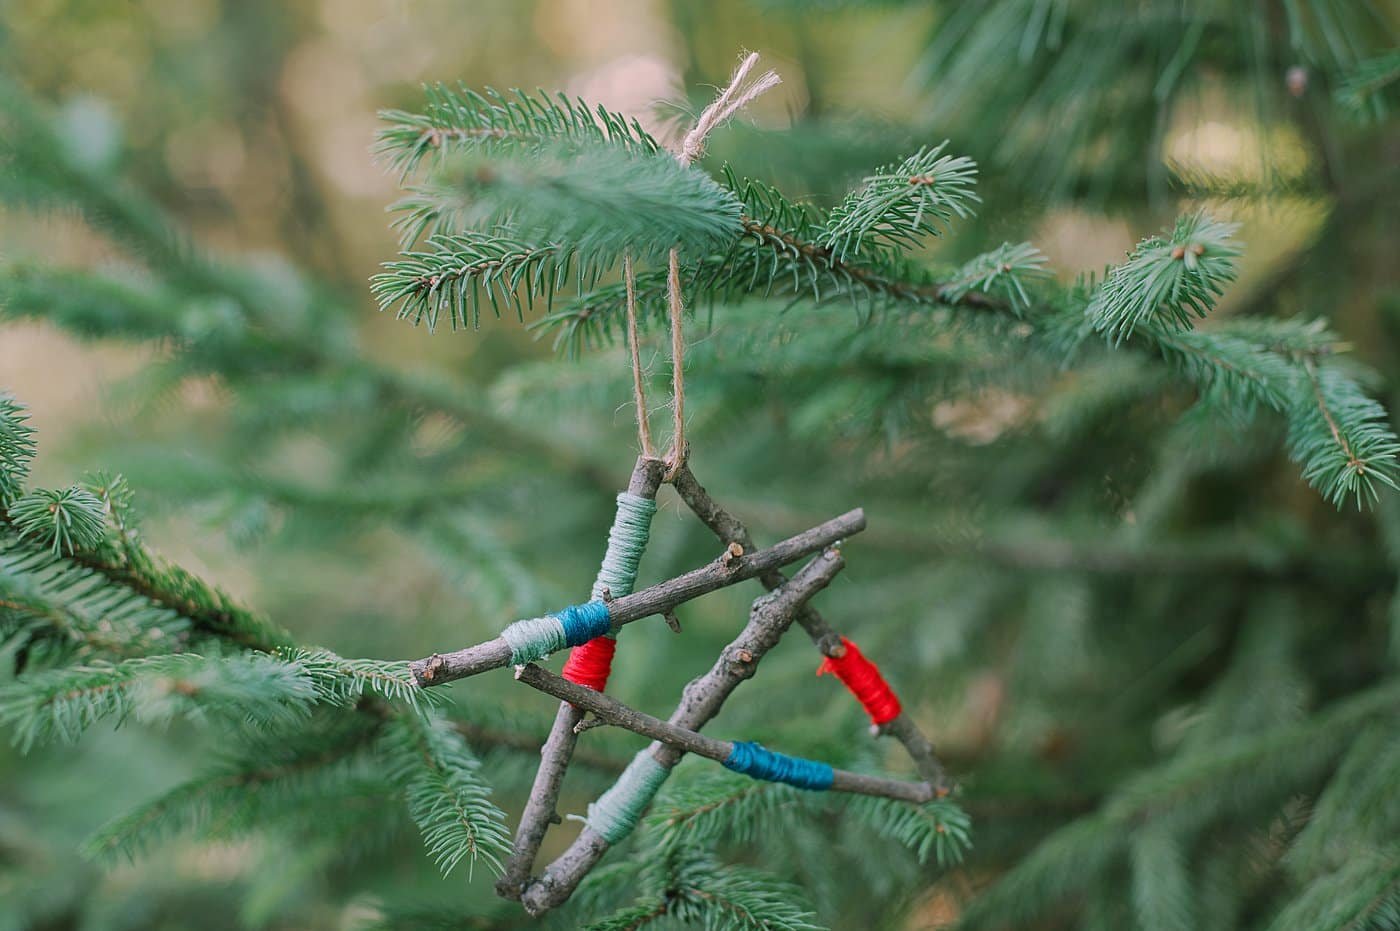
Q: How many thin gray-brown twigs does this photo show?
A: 5